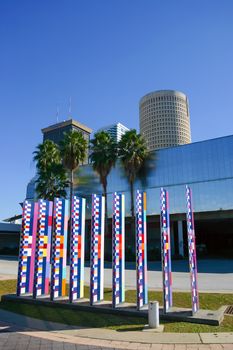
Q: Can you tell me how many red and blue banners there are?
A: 9